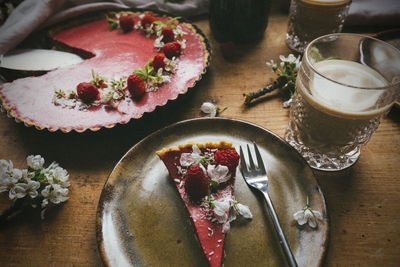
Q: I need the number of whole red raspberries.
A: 9